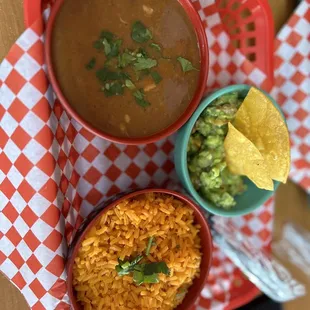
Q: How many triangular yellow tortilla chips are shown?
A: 2